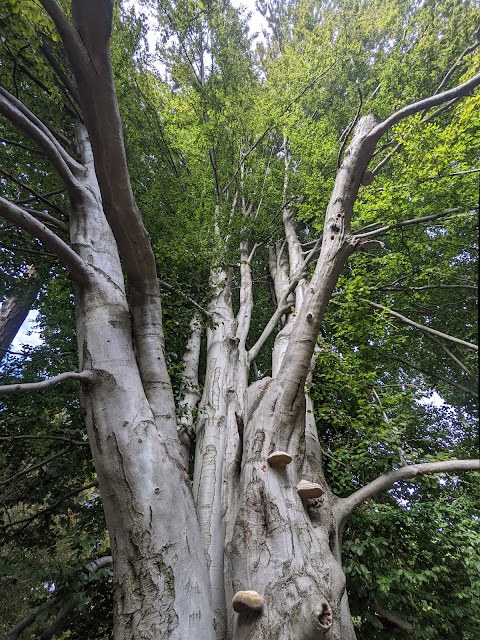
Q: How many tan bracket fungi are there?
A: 3